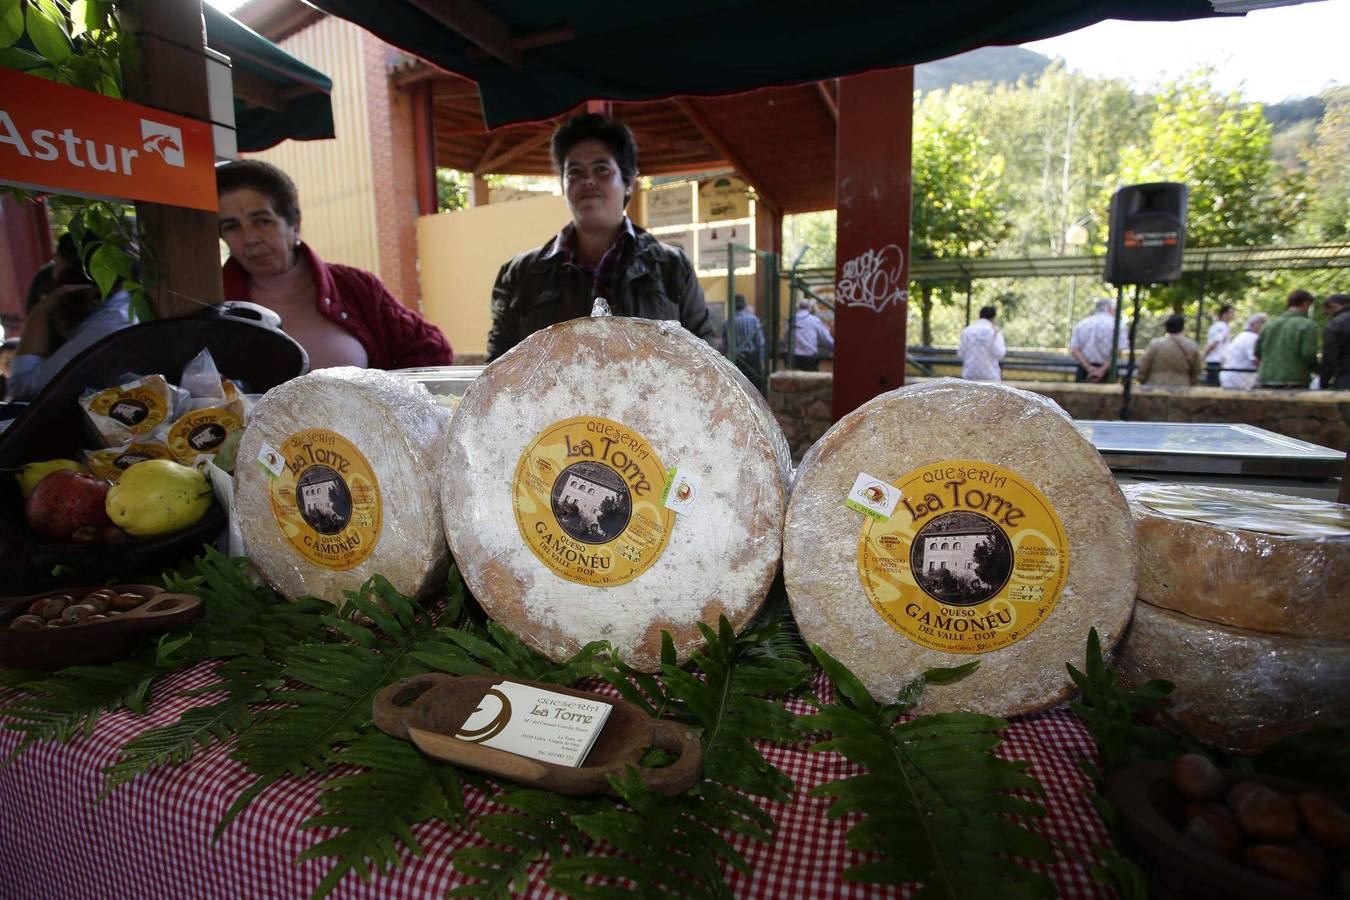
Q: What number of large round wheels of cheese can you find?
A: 5